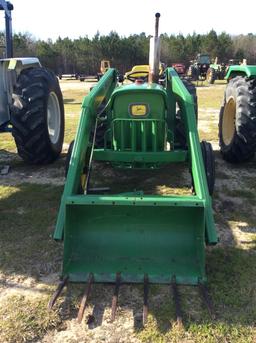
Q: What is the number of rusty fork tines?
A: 6